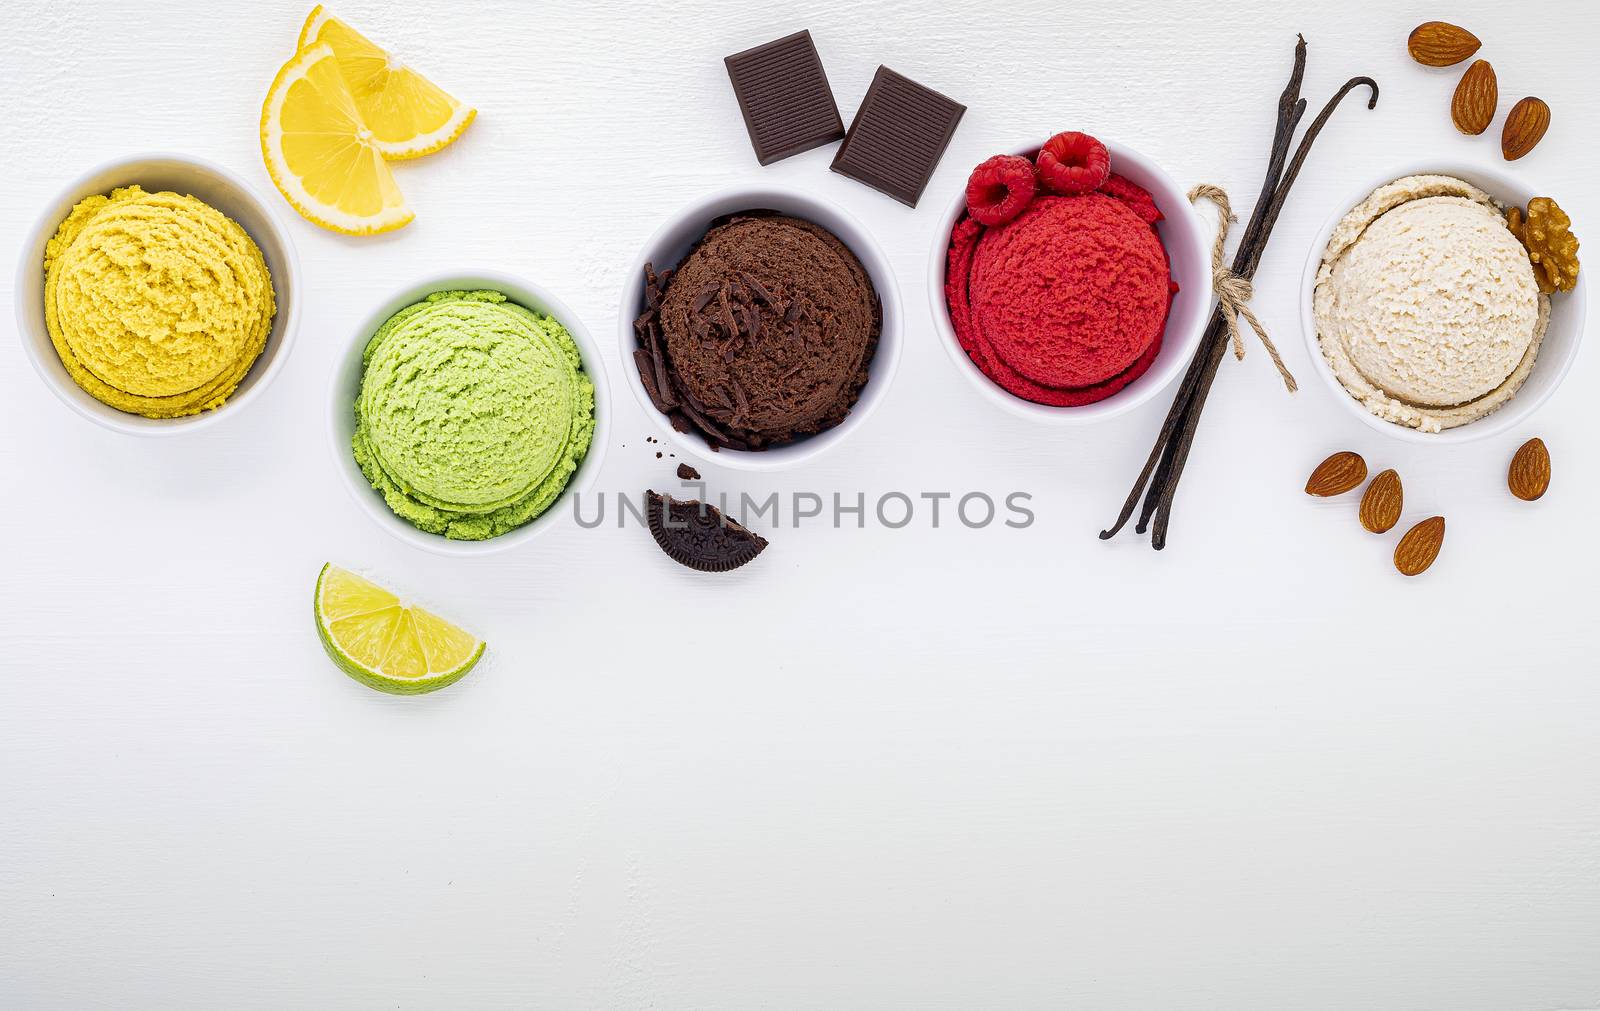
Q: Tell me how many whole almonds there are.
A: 7